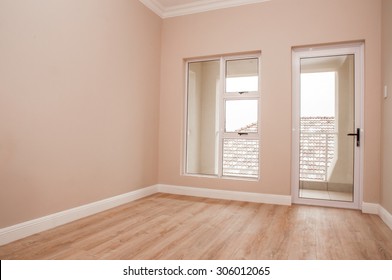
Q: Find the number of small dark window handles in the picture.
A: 2